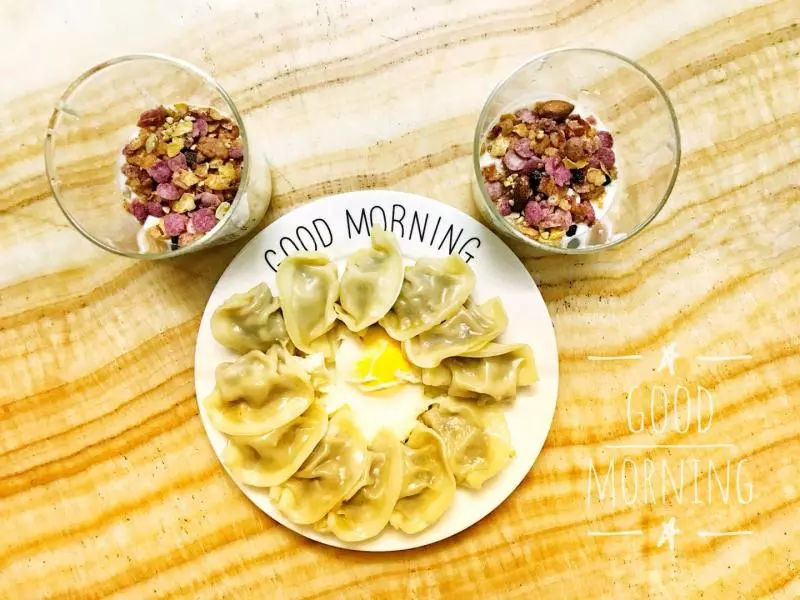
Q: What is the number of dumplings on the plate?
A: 12